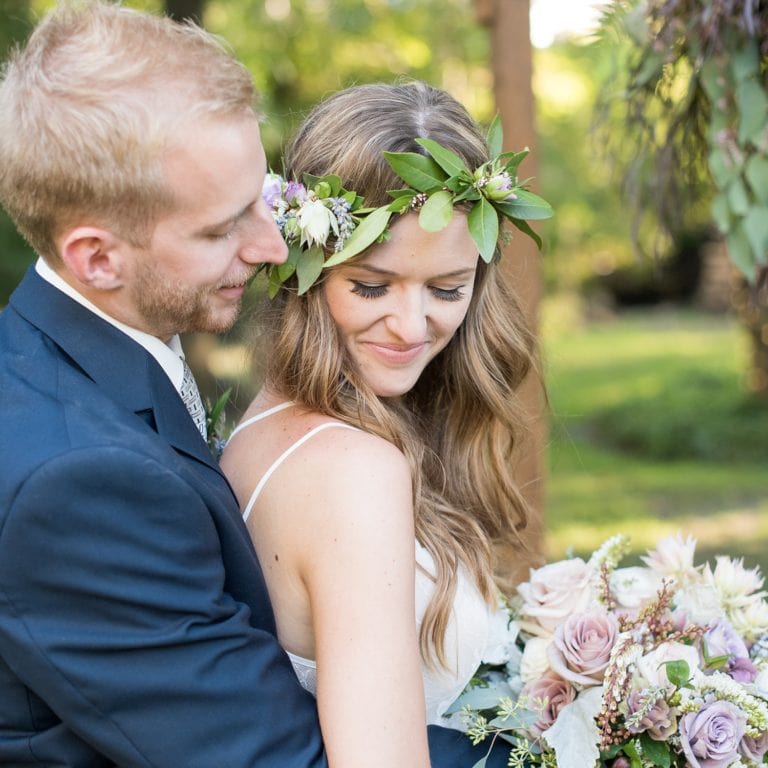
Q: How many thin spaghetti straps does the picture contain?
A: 2